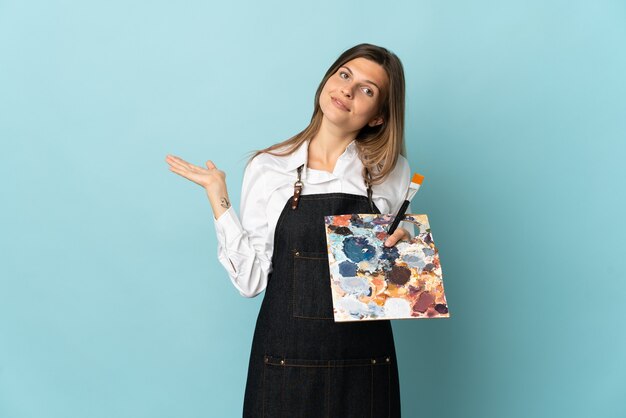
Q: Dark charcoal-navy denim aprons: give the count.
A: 1